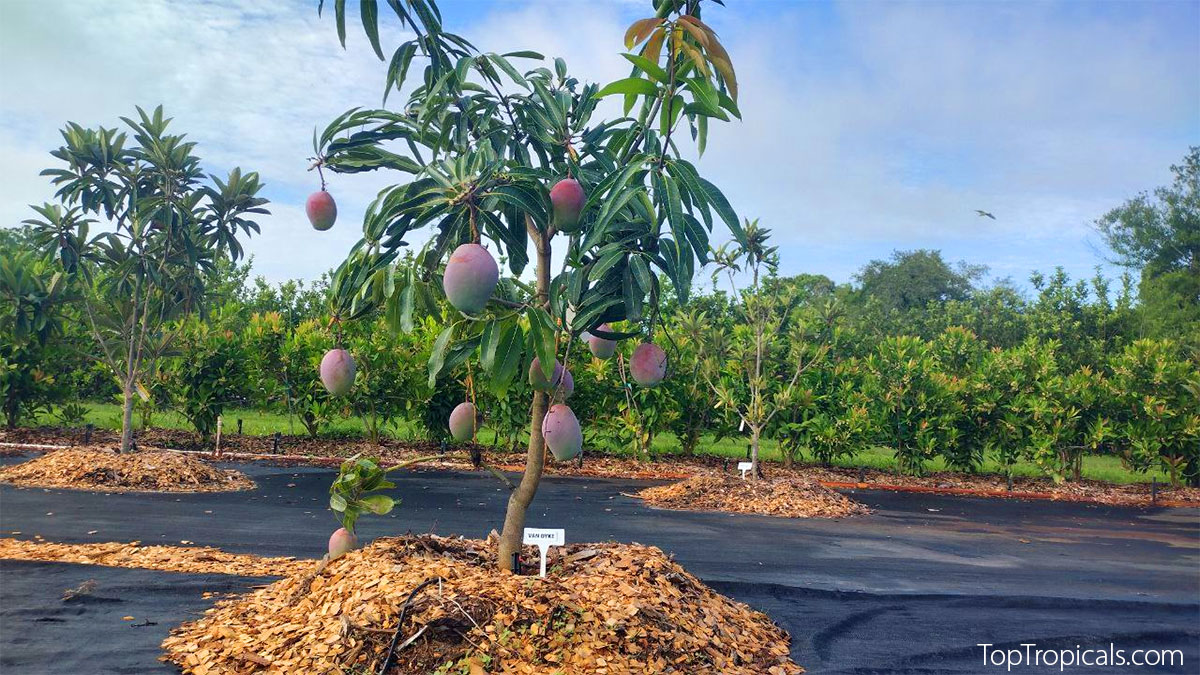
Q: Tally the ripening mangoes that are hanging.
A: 11